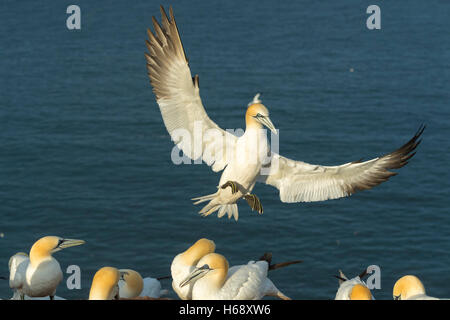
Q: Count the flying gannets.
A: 1